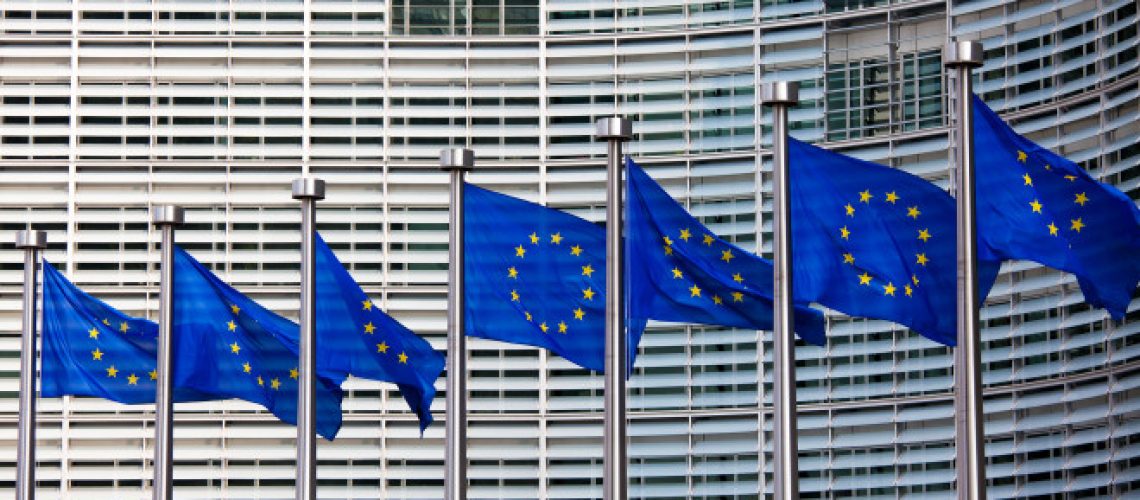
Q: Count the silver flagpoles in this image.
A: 7